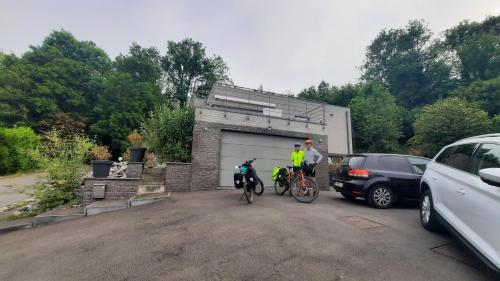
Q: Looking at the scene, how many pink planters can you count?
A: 0